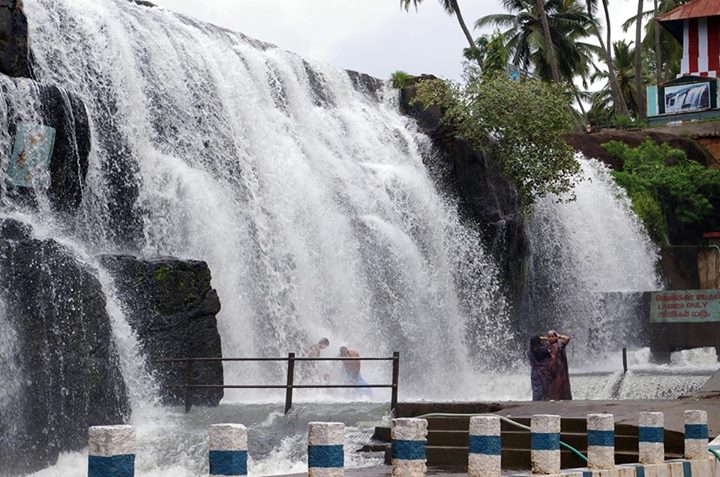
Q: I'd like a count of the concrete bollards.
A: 9